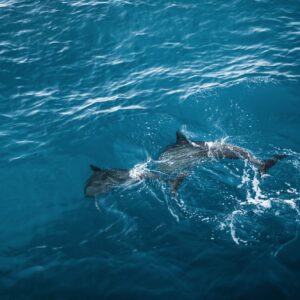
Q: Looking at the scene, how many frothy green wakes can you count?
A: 0